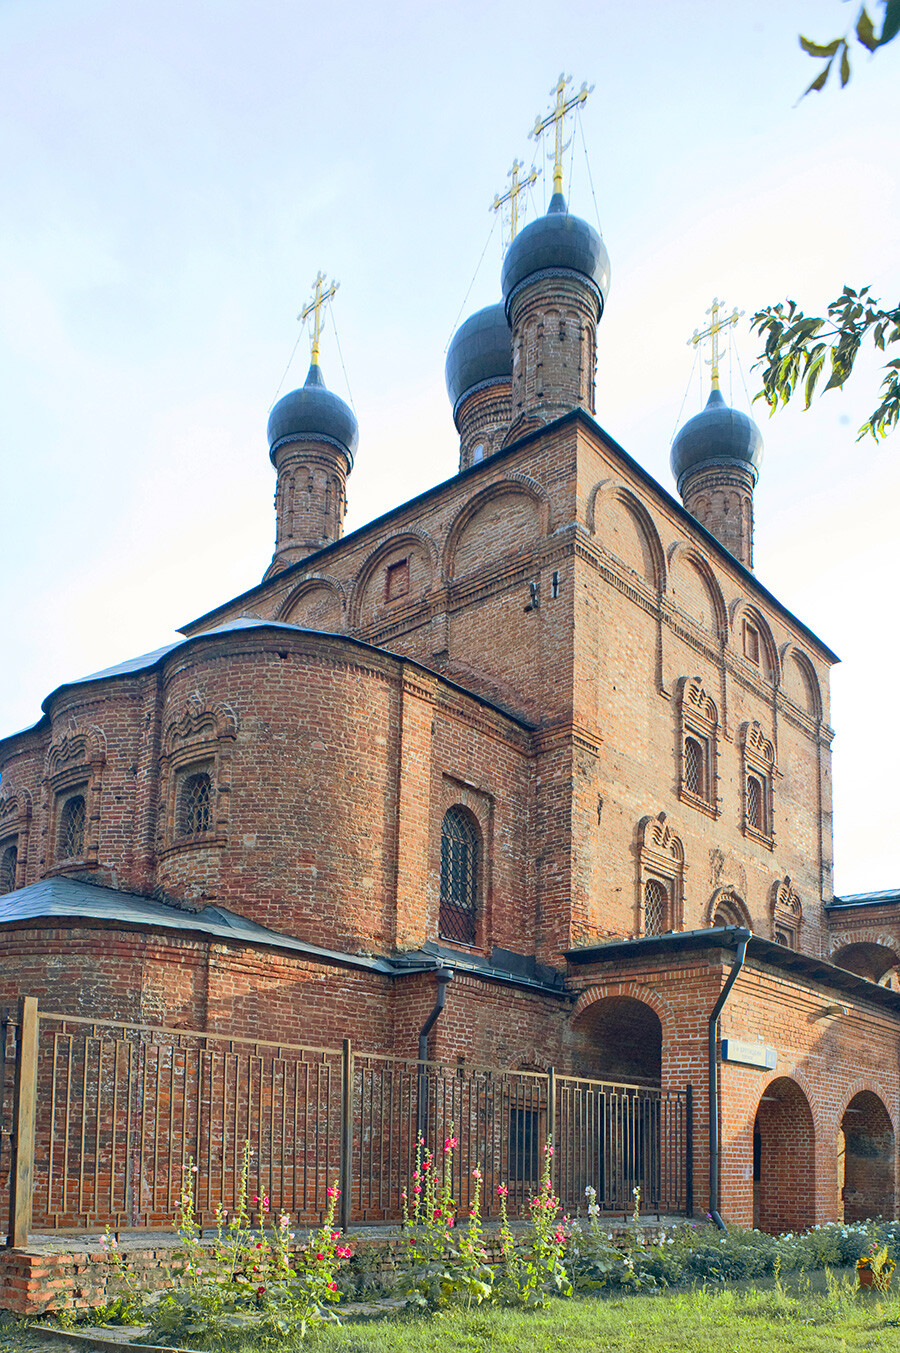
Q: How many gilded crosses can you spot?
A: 4